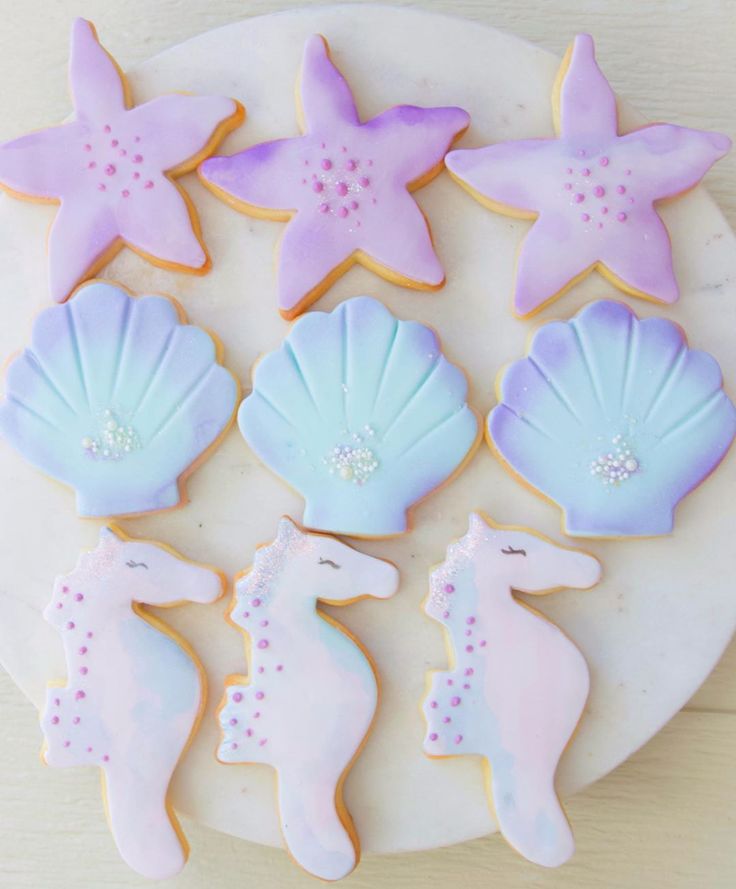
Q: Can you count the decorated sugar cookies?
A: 9